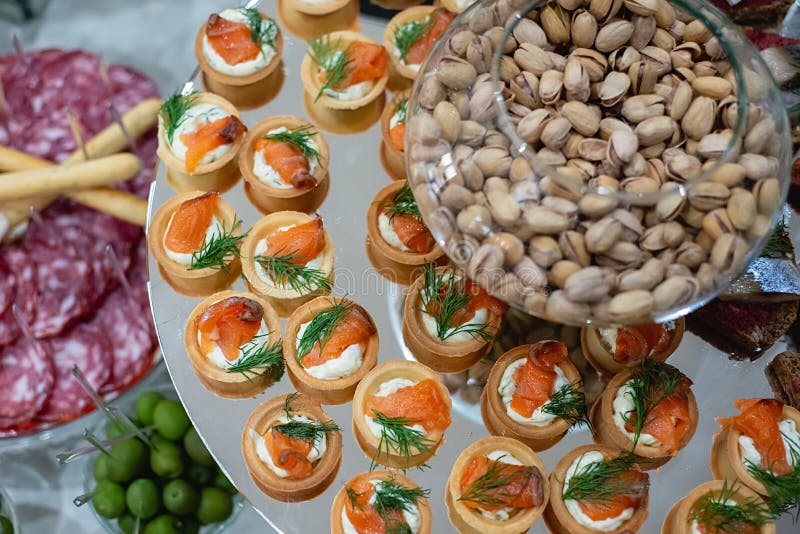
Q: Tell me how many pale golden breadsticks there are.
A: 3